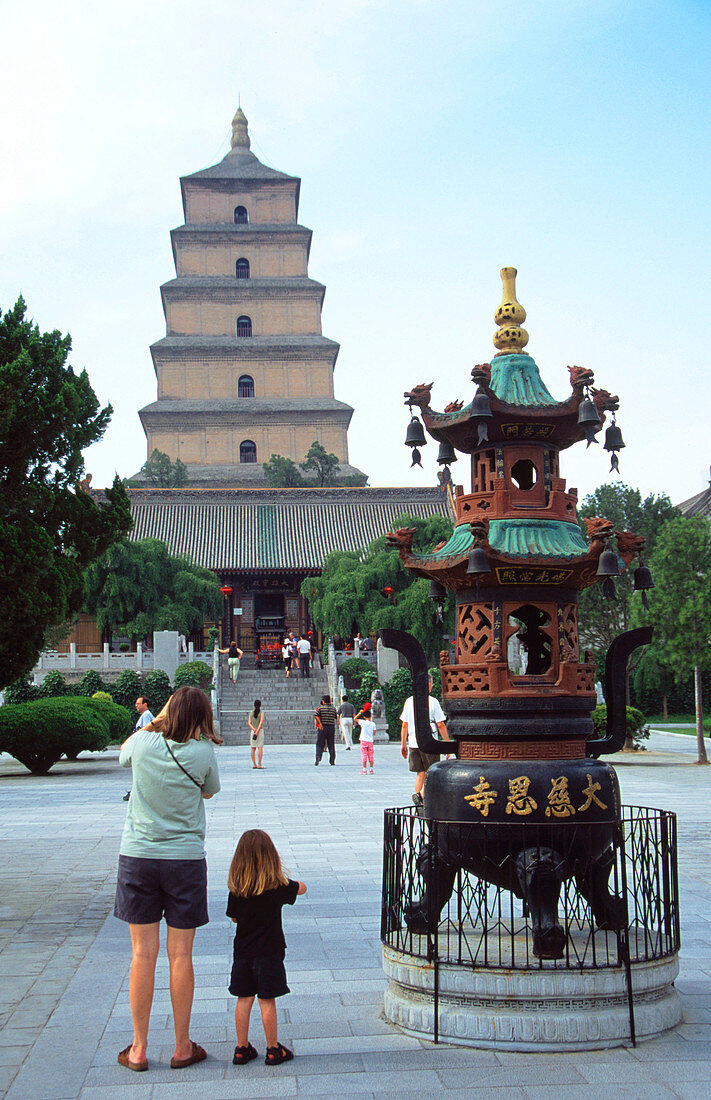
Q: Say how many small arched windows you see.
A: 5